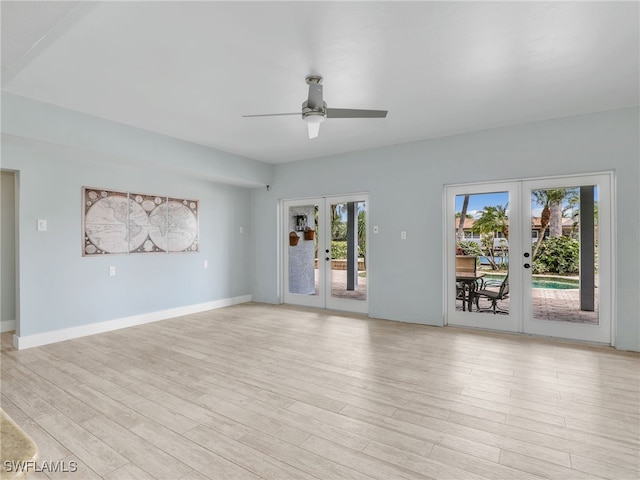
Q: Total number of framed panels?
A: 3